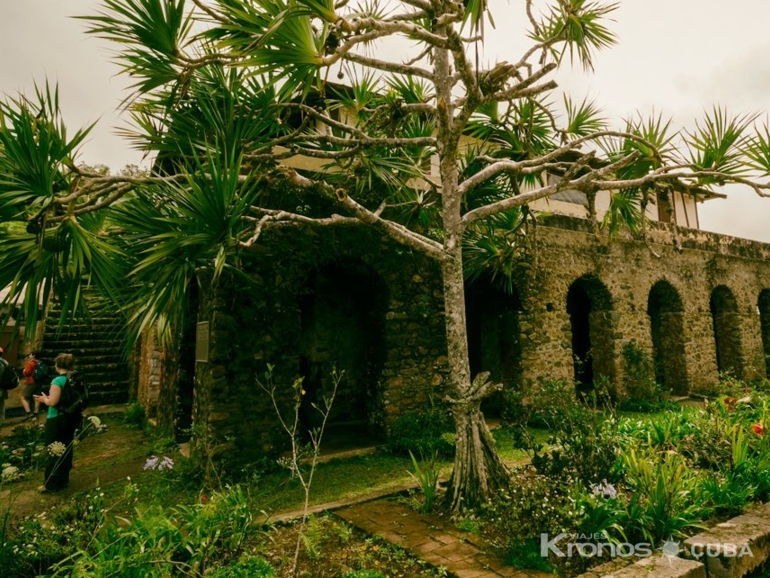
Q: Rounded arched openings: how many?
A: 6